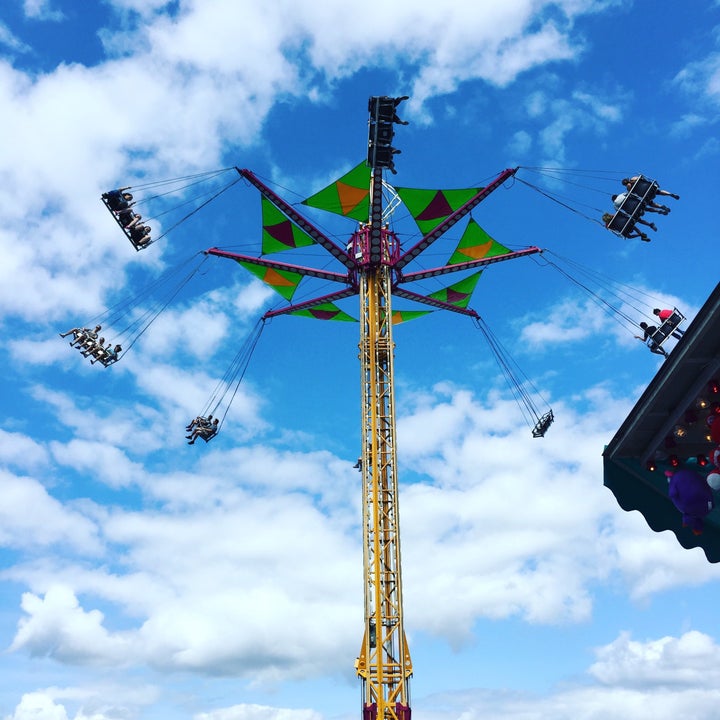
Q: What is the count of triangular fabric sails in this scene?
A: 8